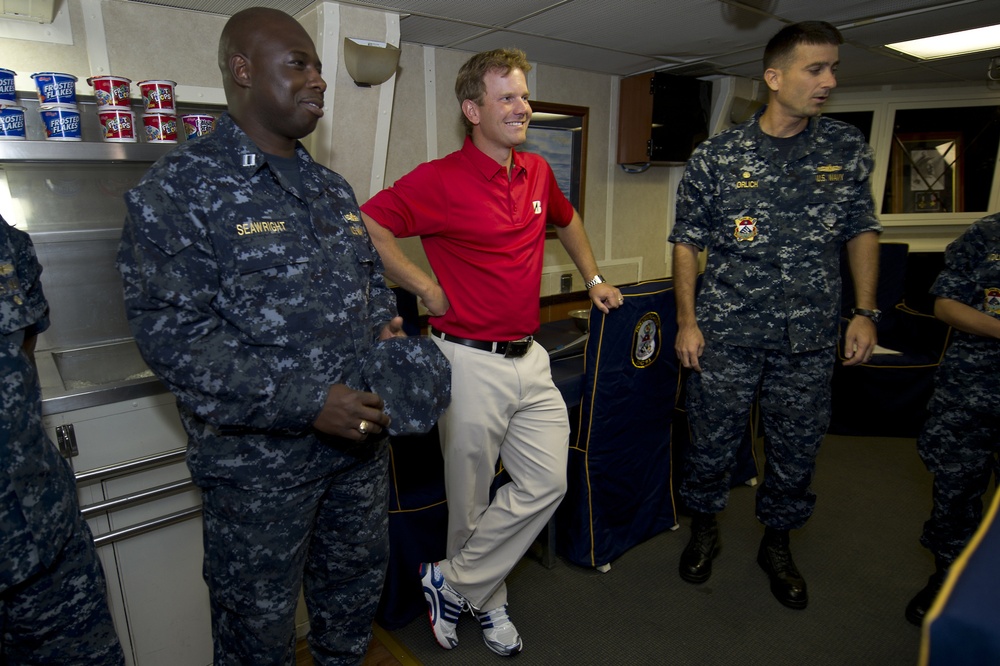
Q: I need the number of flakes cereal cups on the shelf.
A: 4